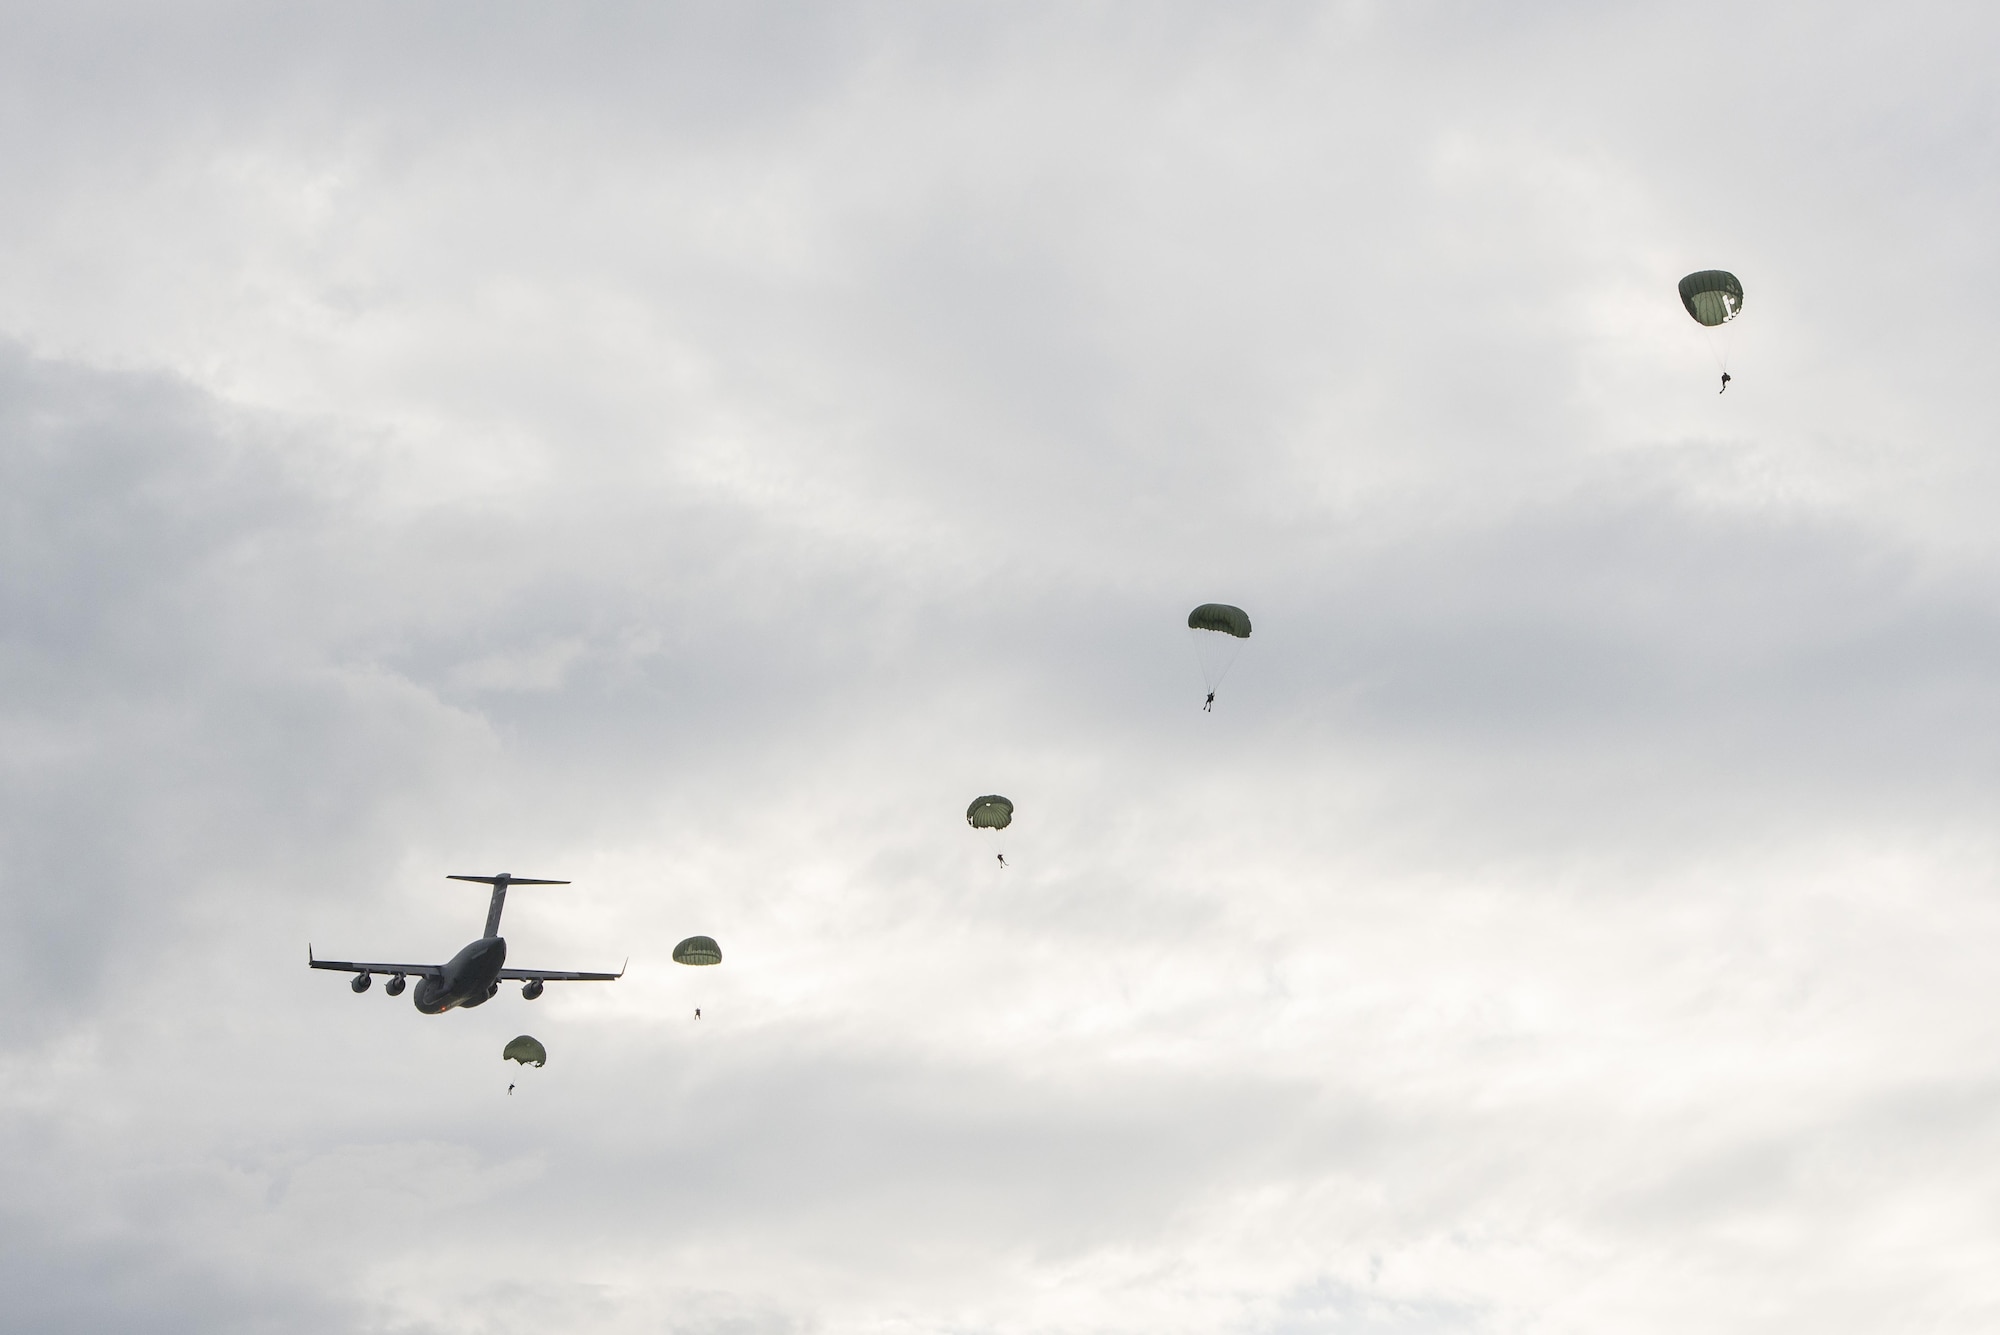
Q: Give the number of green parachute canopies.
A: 5